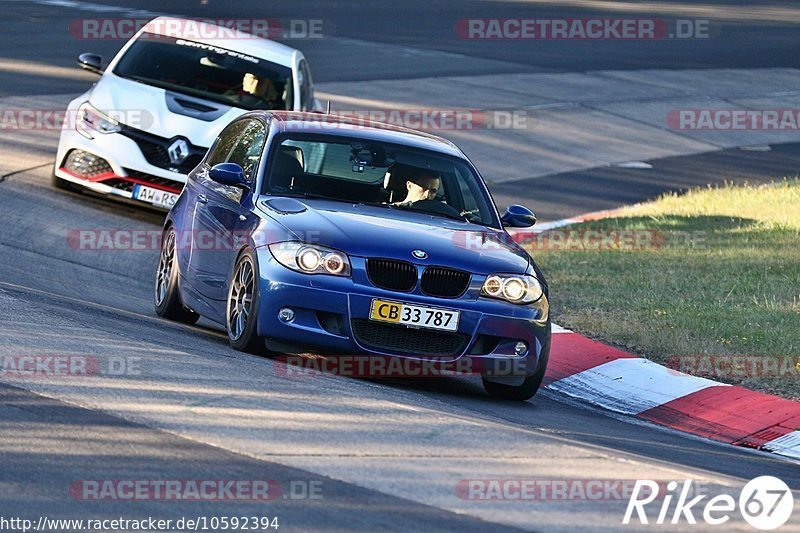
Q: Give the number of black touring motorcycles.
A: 0